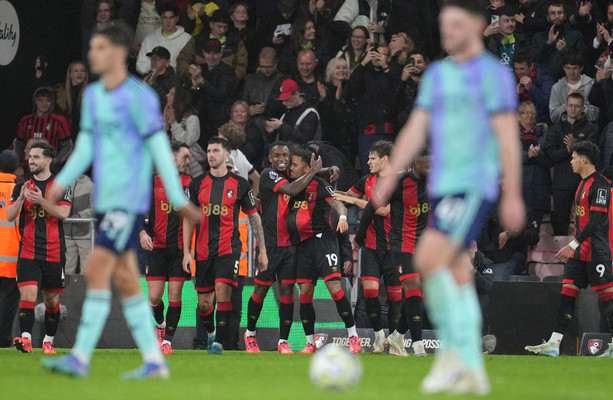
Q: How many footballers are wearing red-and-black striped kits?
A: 8